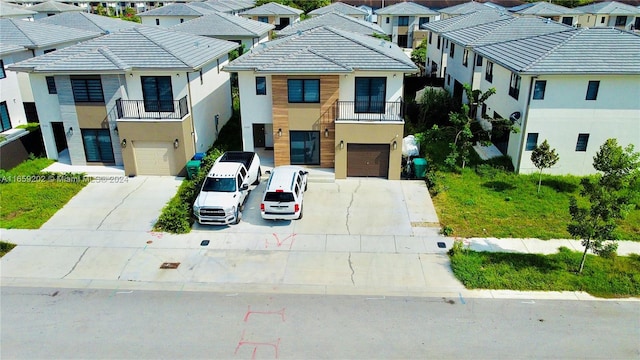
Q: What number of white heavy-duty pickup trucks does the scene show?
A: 1